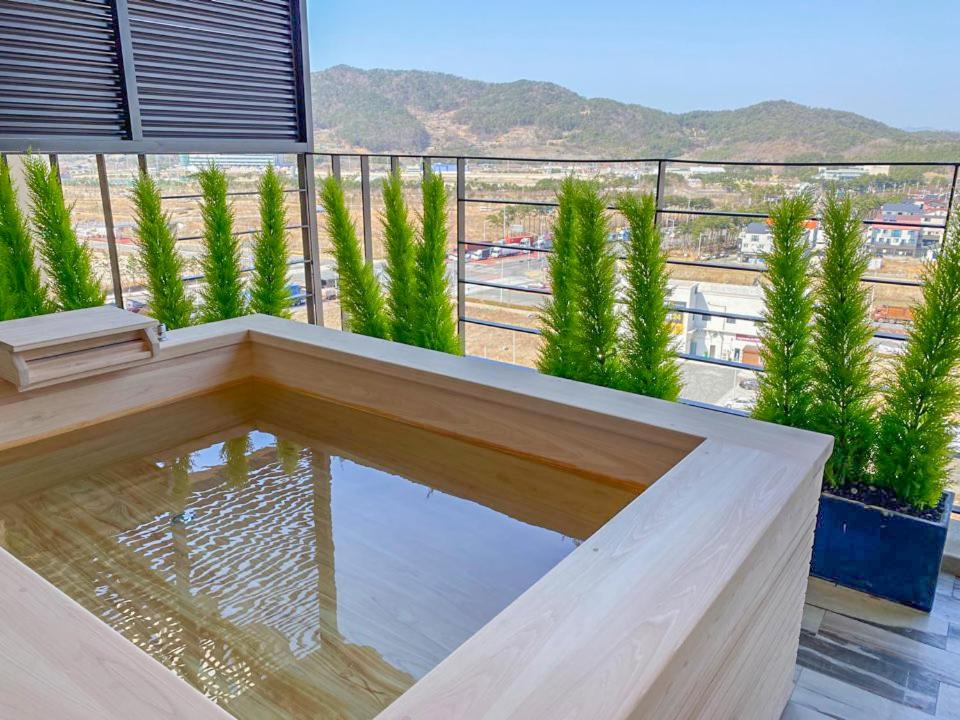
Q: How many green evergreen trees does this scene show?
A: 14